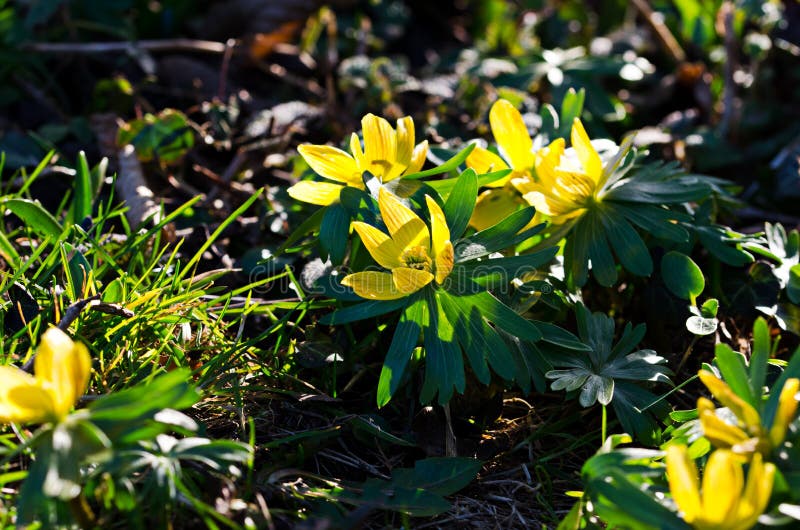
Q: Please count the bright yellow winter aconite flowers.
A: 7